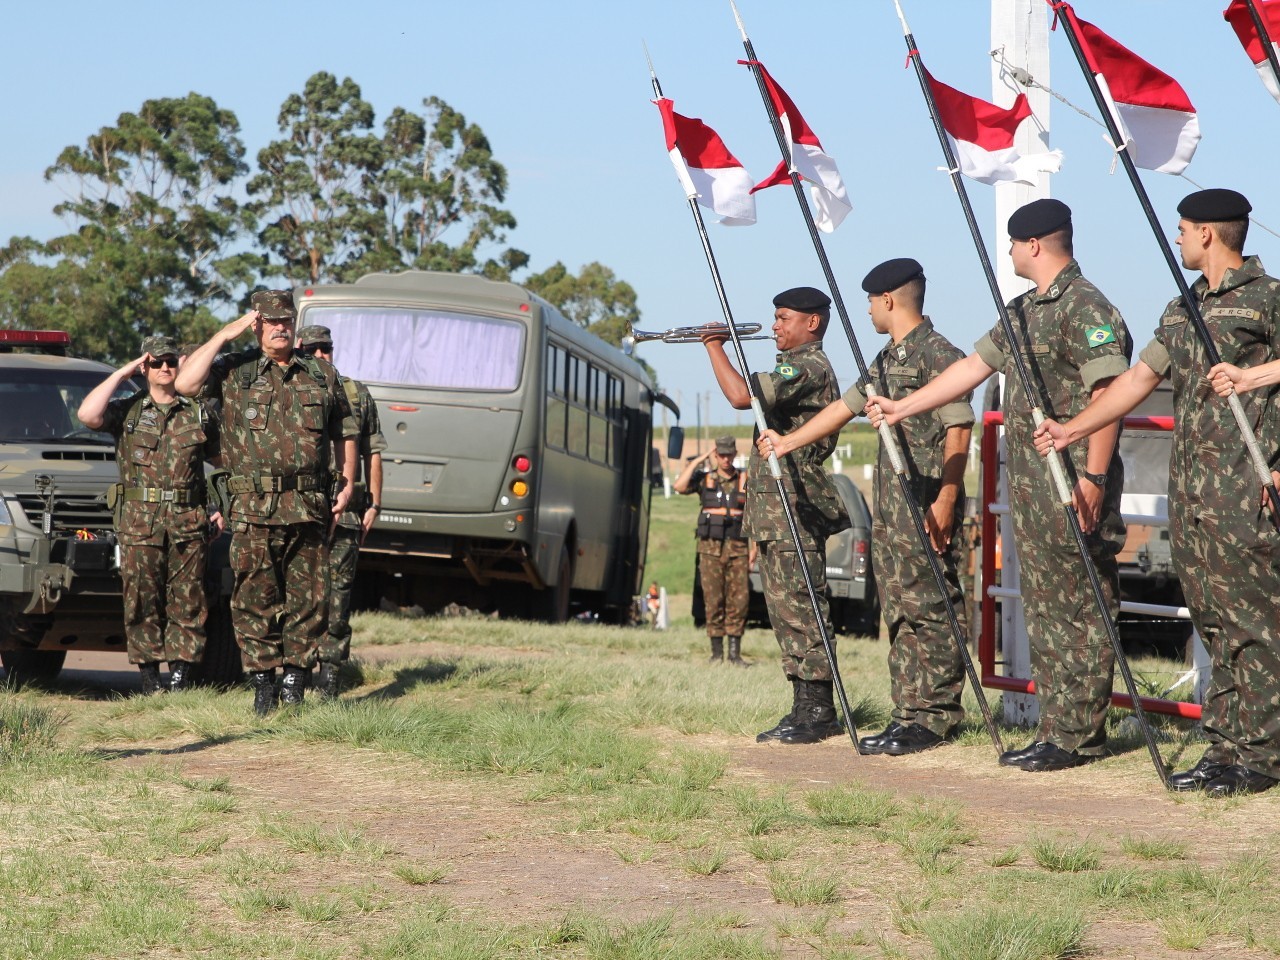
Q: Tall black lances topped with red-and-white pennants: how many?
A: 5